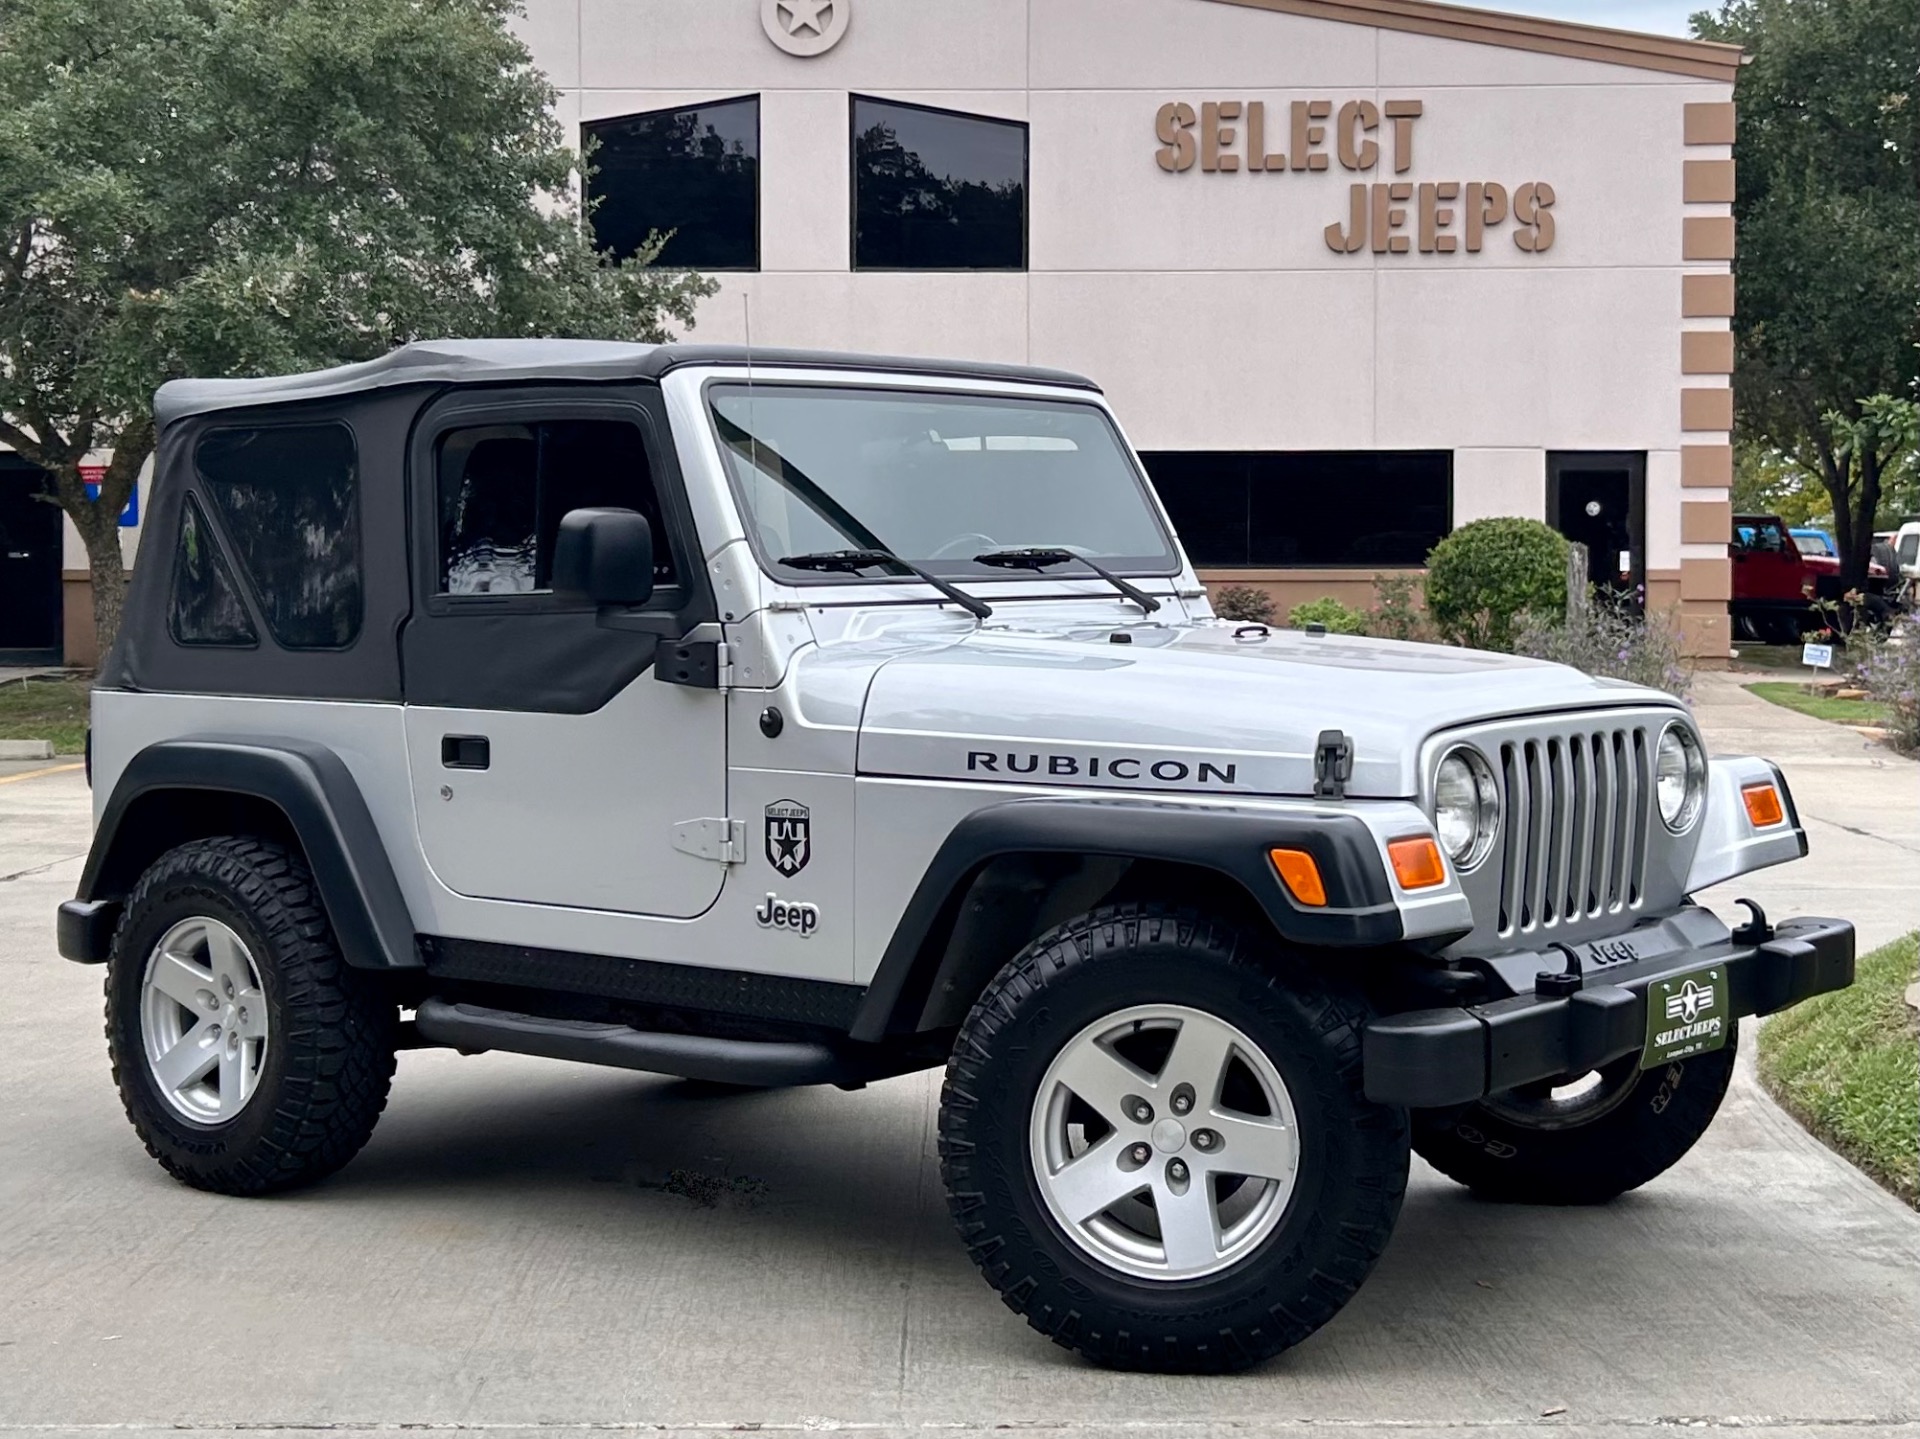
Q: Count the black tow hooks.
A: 2